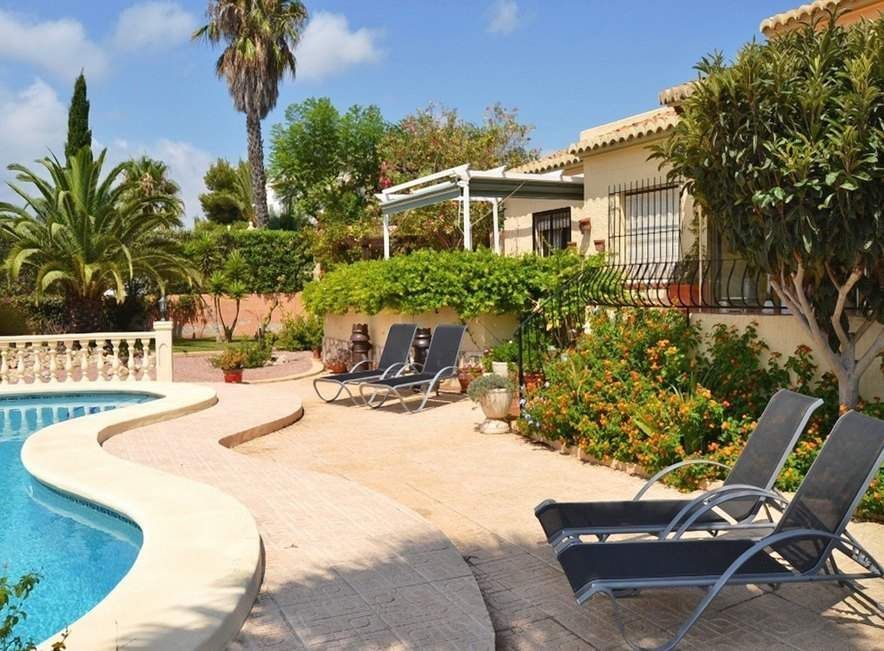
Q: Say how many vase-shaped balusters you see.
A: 10